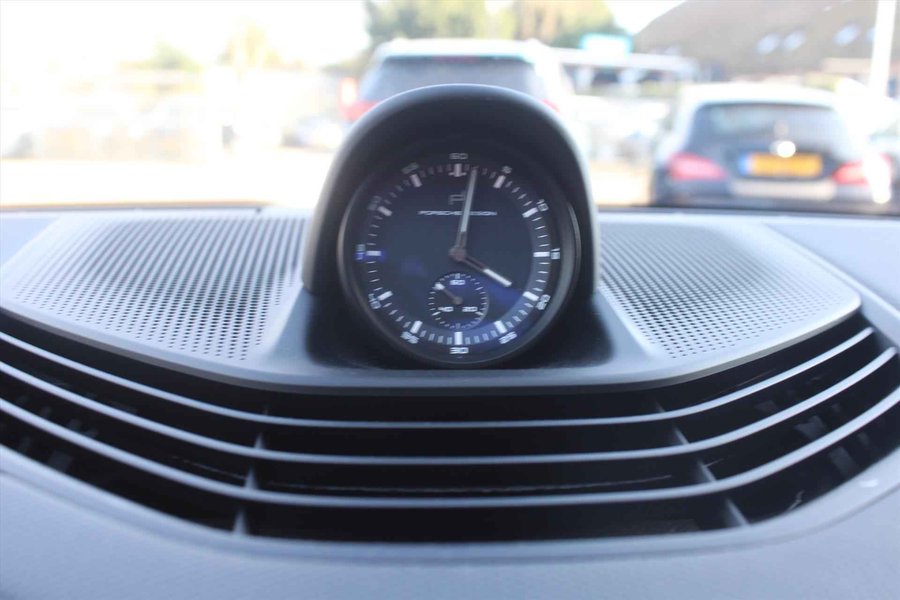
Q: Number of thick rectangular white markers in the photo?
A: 12